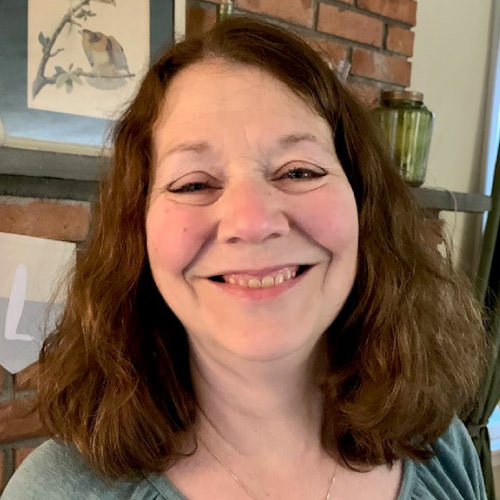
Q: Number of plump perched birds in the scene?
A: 1